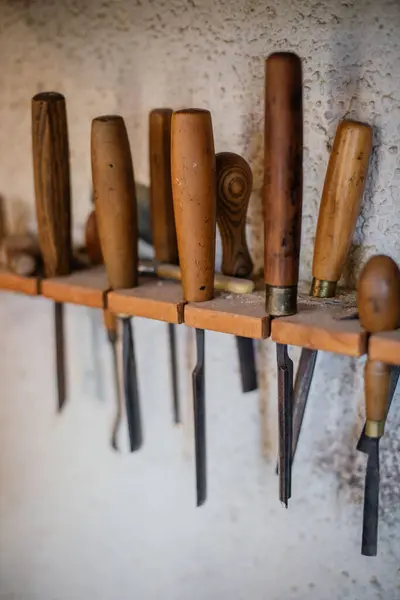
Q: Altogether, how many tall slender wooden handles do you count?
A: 6